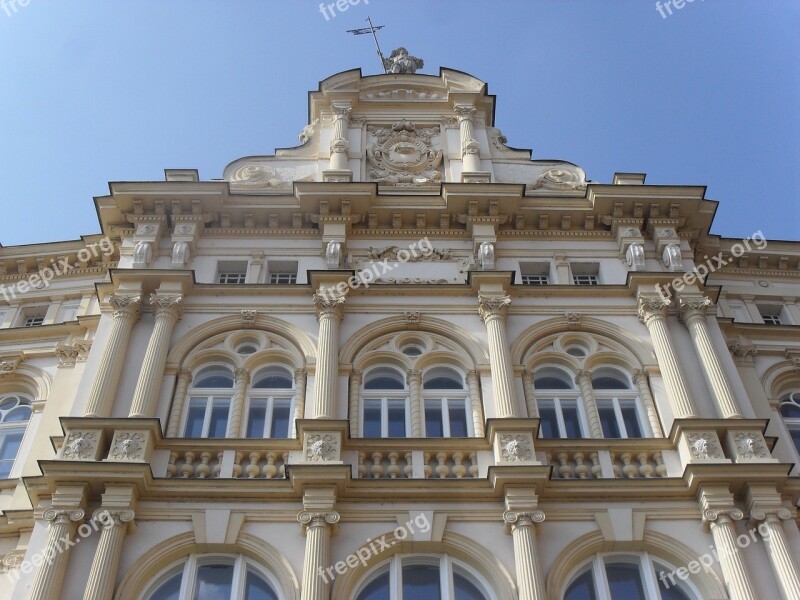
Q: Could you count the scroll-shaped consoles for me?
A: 6